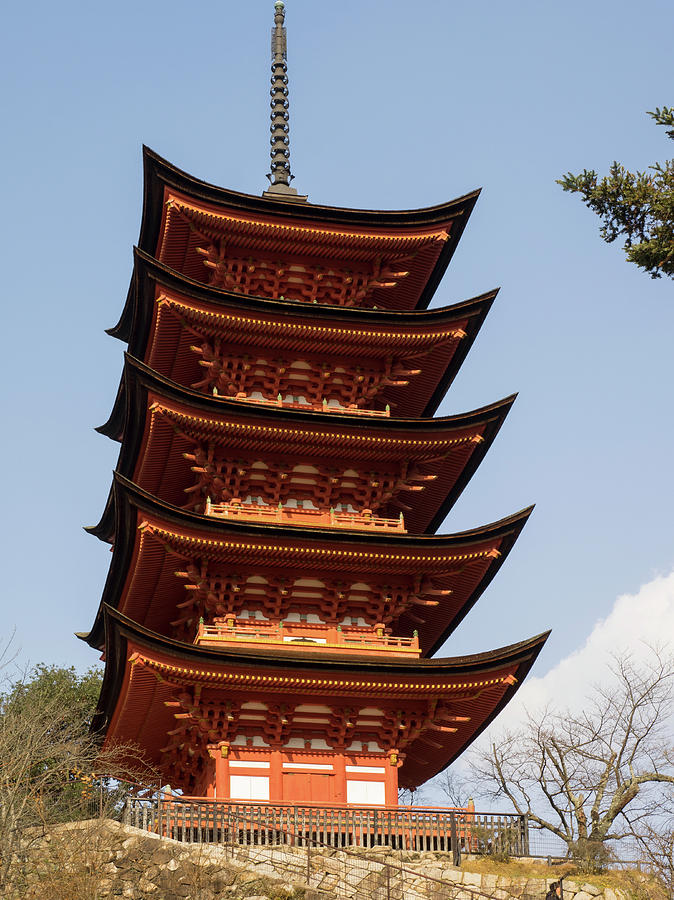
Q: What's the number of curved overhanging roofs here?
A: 5